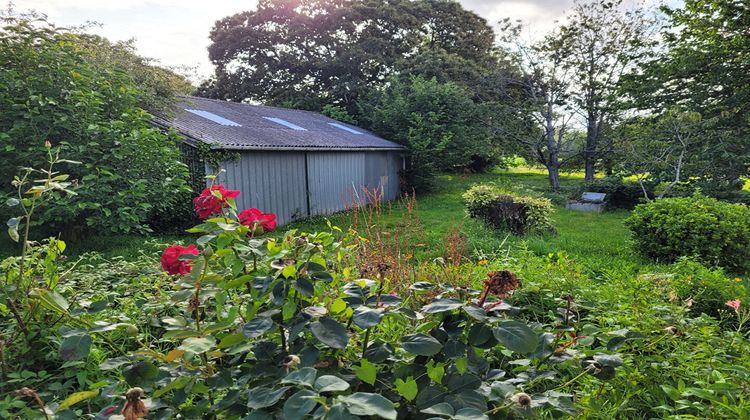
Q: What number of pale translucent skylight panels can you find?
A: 3